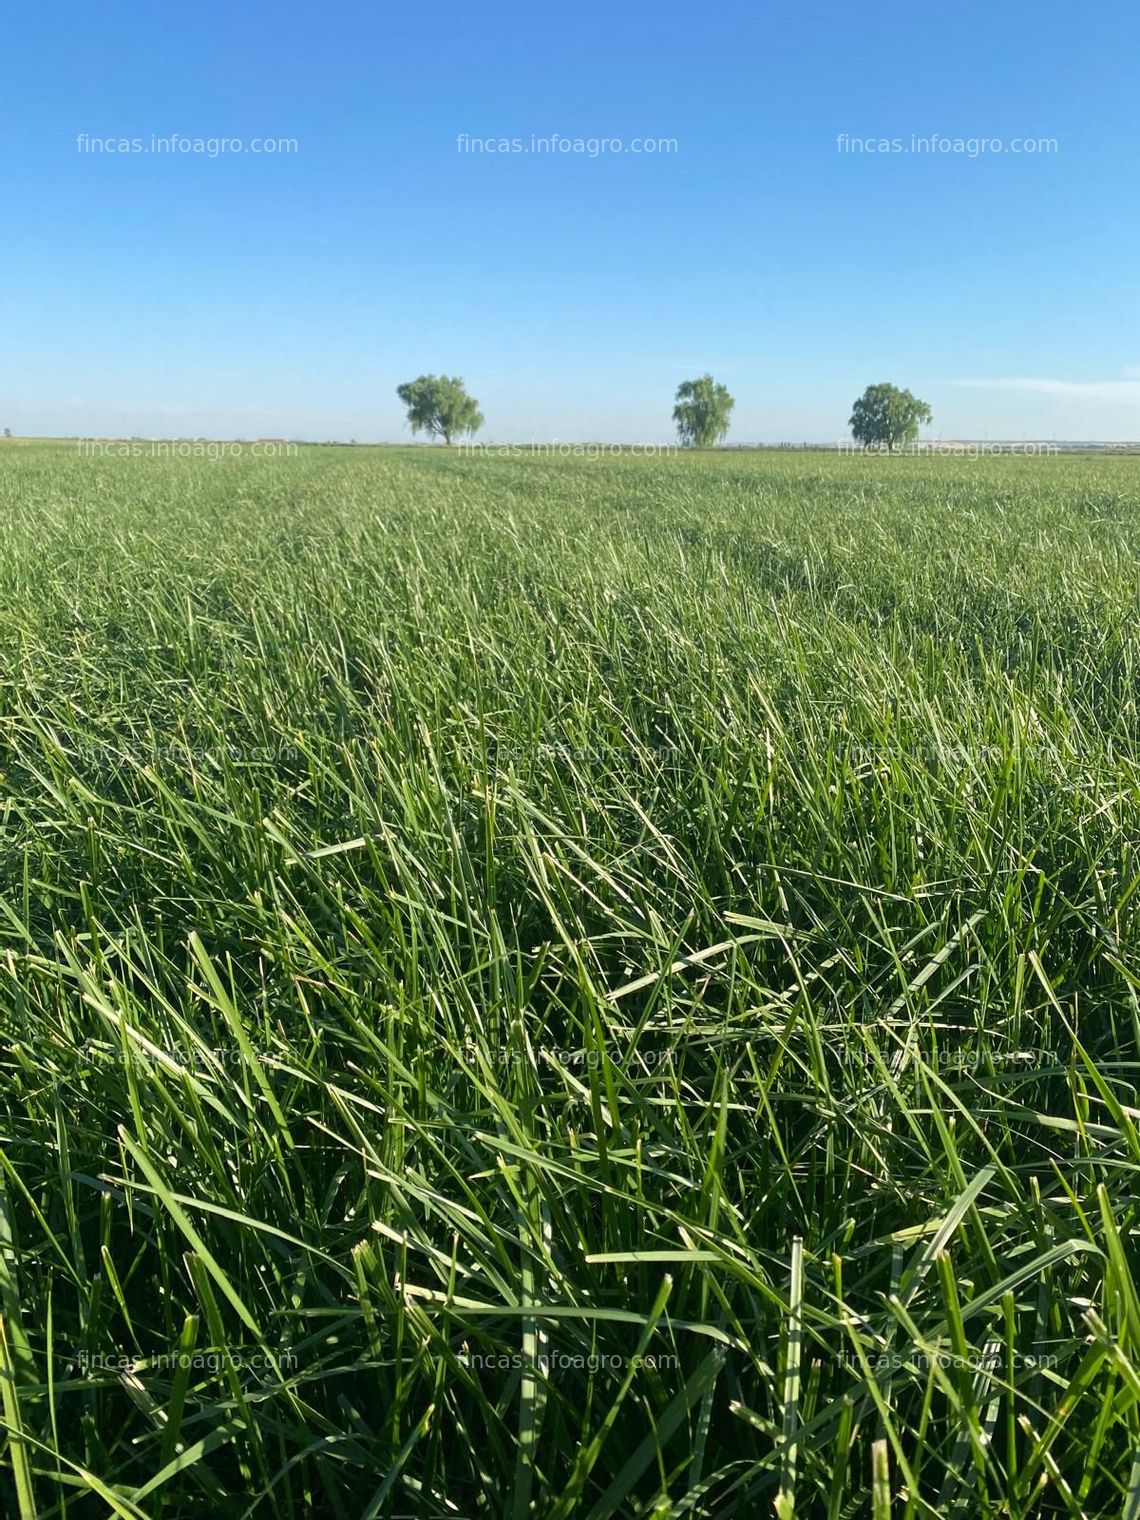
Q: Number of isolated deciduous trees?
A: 3